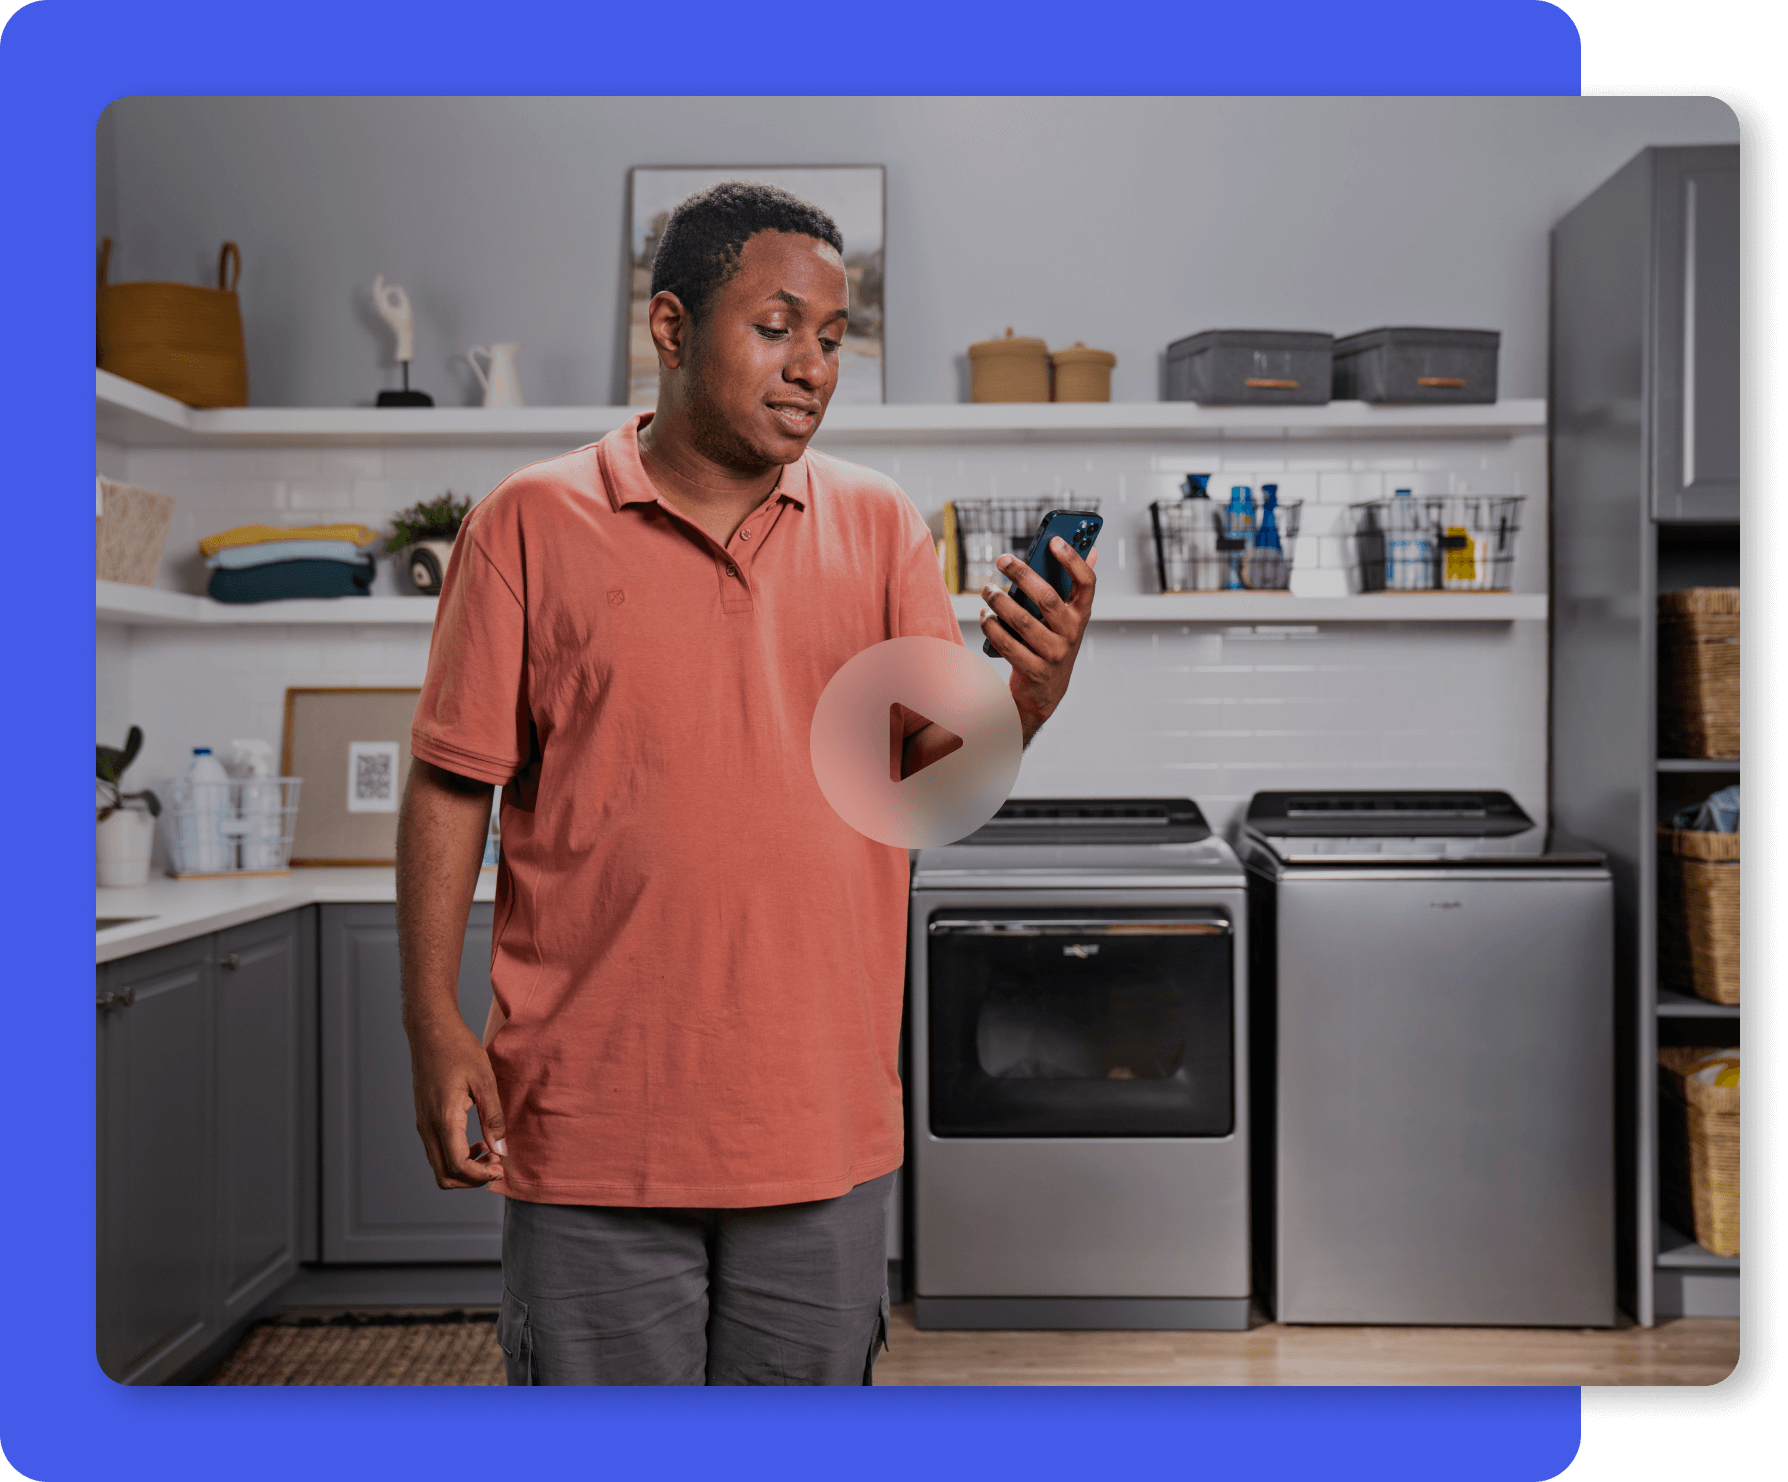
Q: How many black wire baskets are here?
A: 3